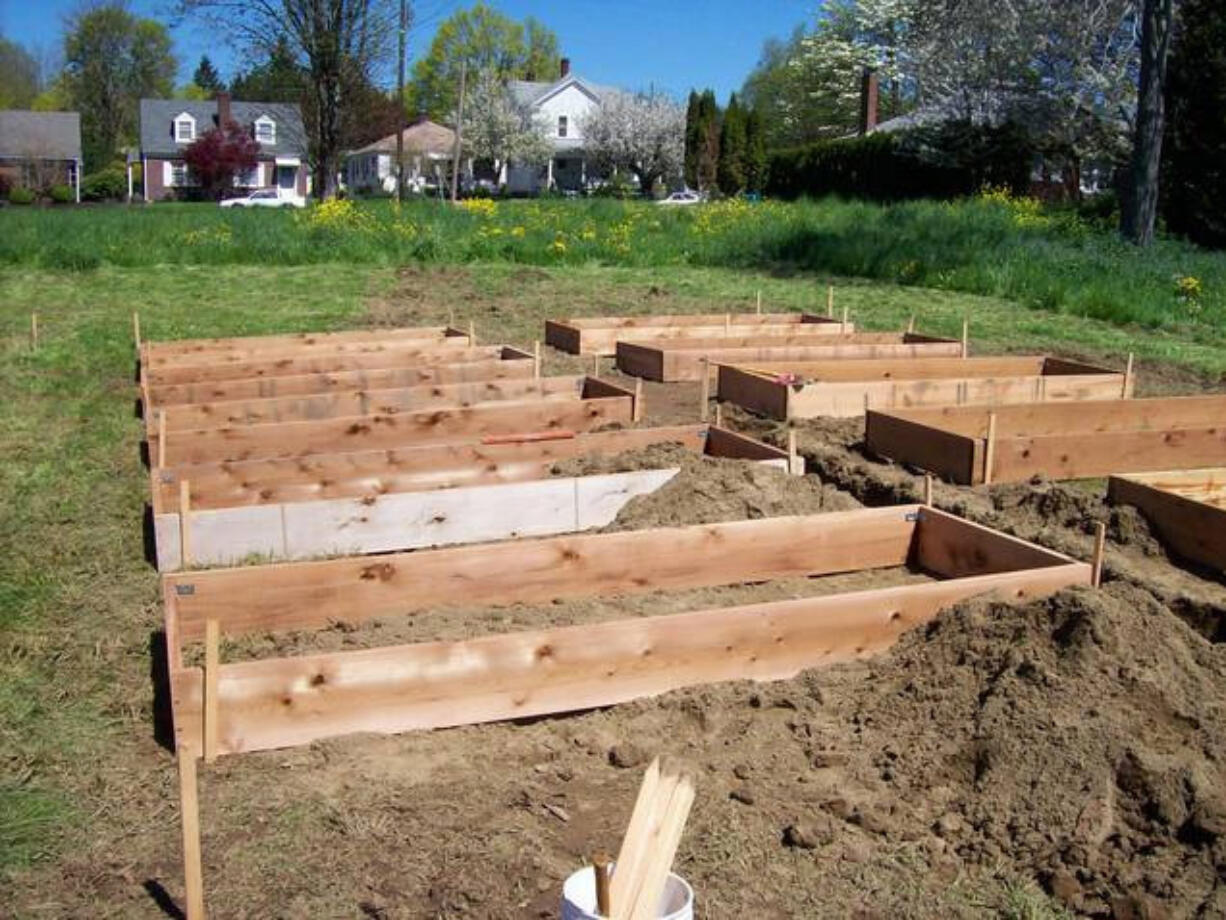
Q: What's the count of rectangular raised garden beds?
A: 10